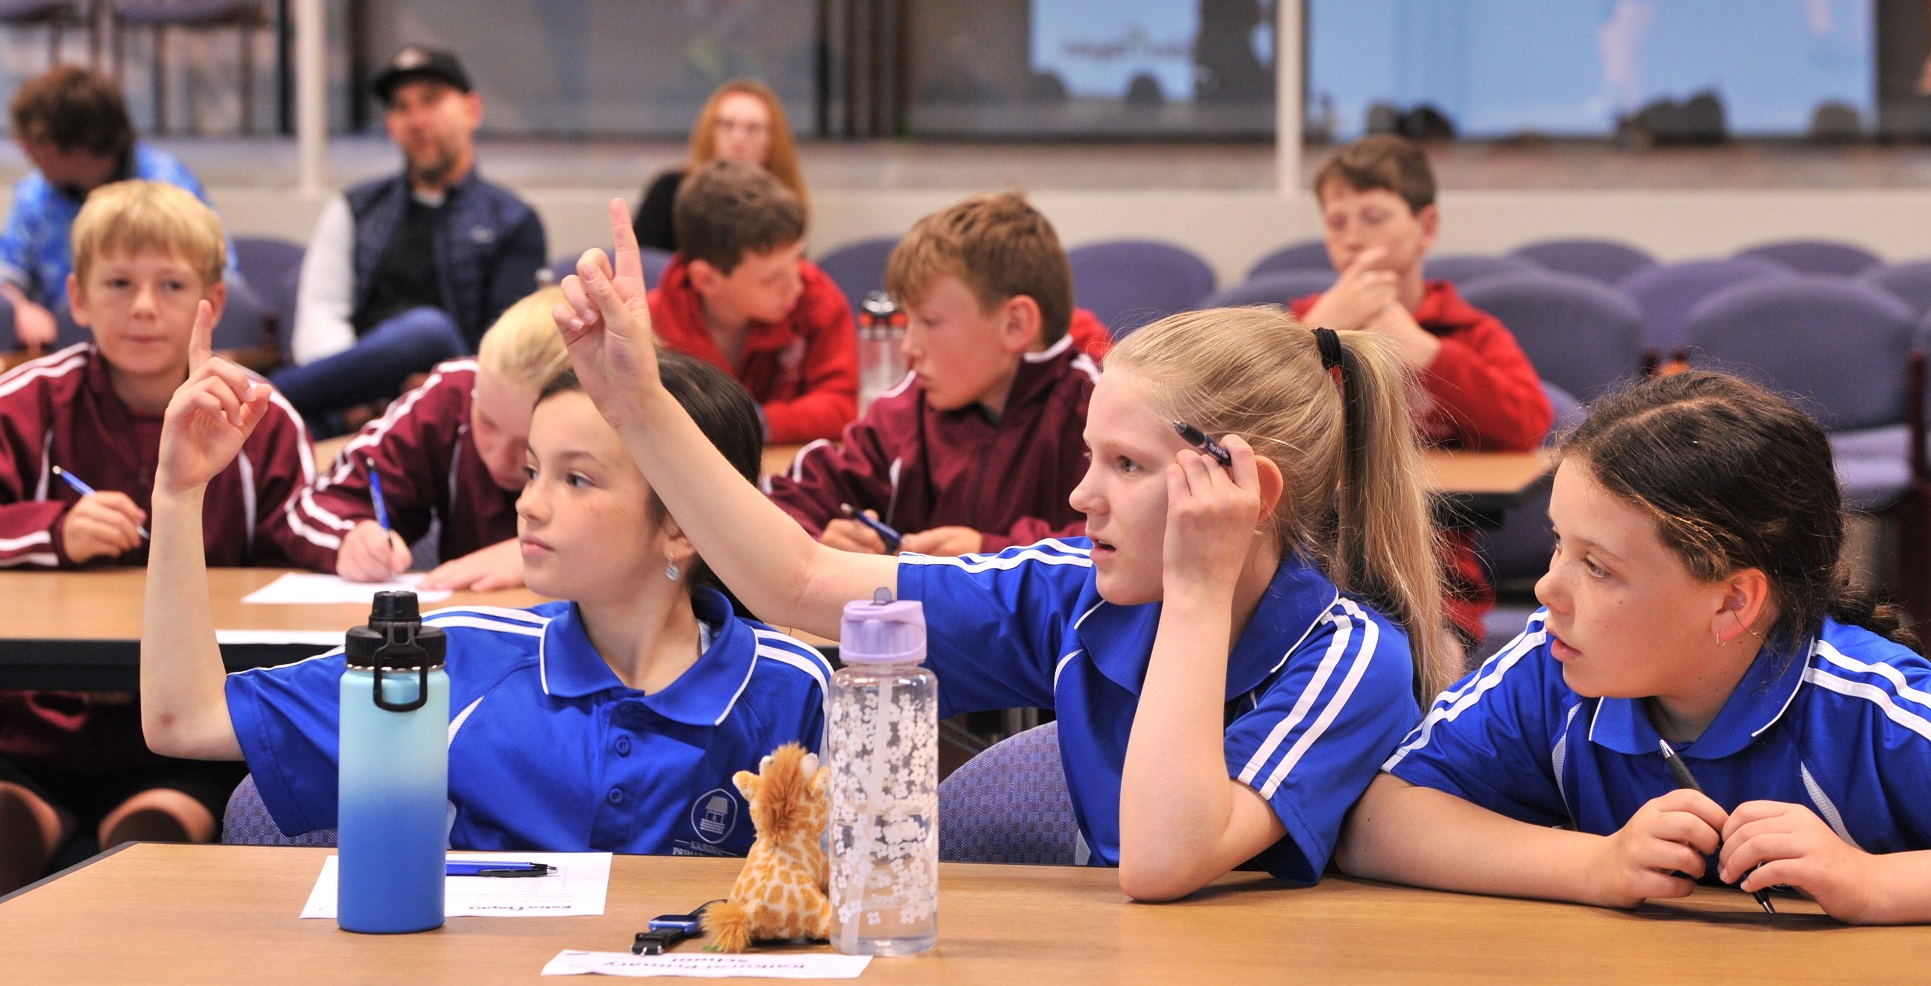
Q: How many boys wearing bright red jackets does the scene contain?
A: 2